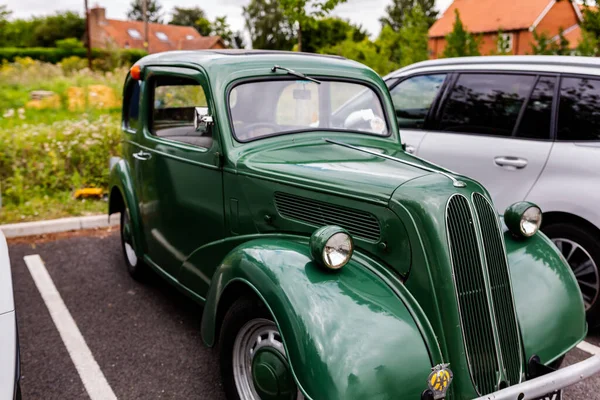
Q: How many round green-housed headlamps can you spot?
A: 2